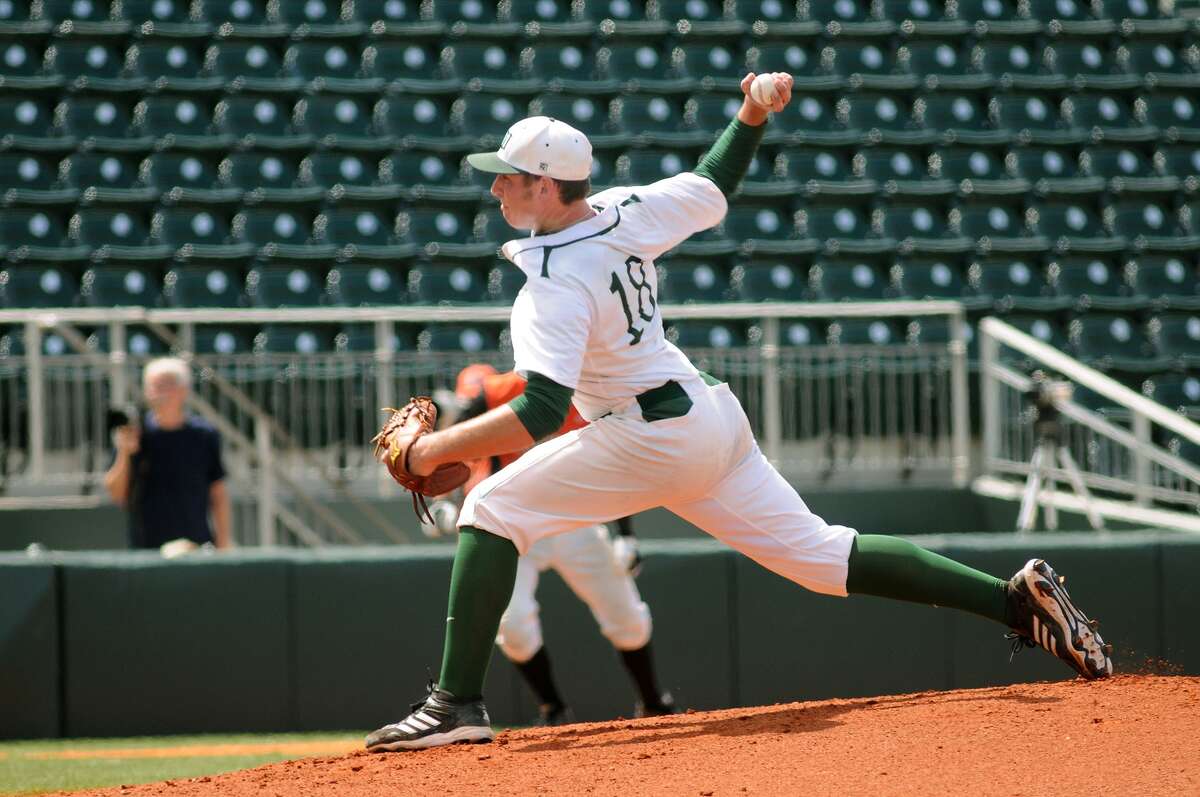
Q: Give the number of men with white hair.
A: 1